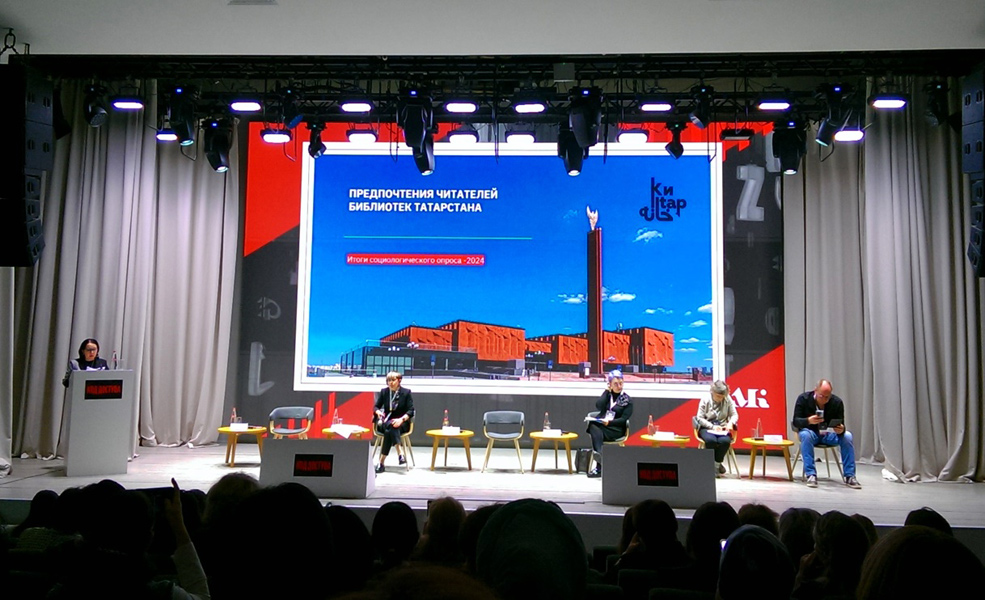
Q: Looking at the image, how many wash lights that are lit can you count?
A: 15